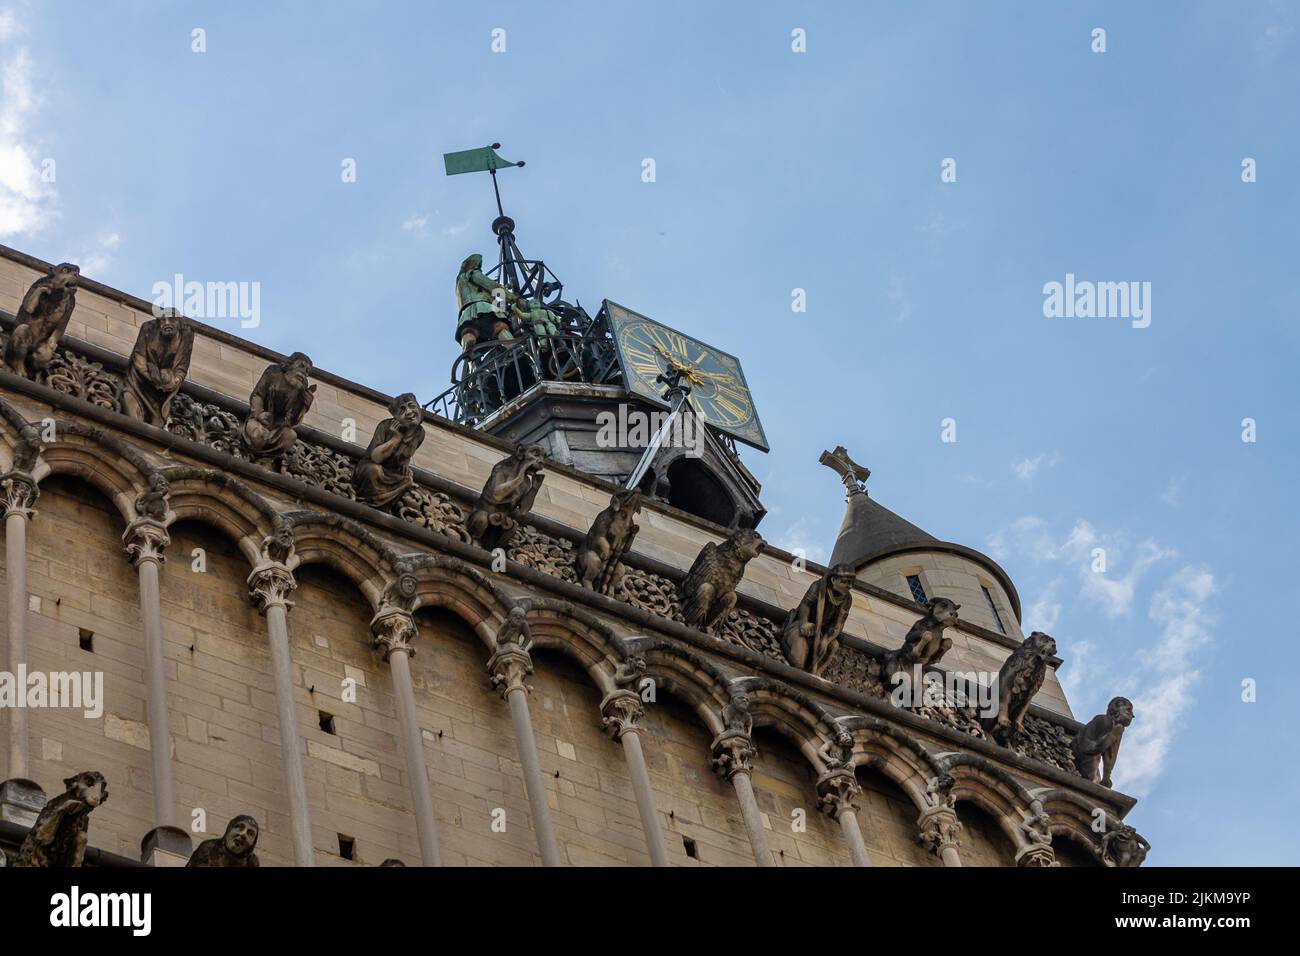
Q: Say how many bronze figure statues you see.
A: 2